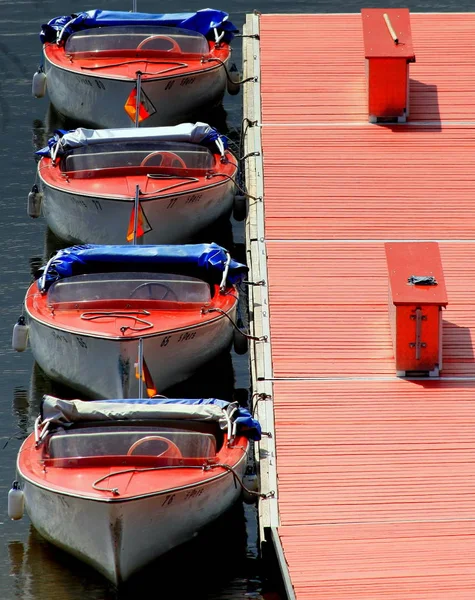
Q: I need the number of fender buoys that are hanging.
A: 8